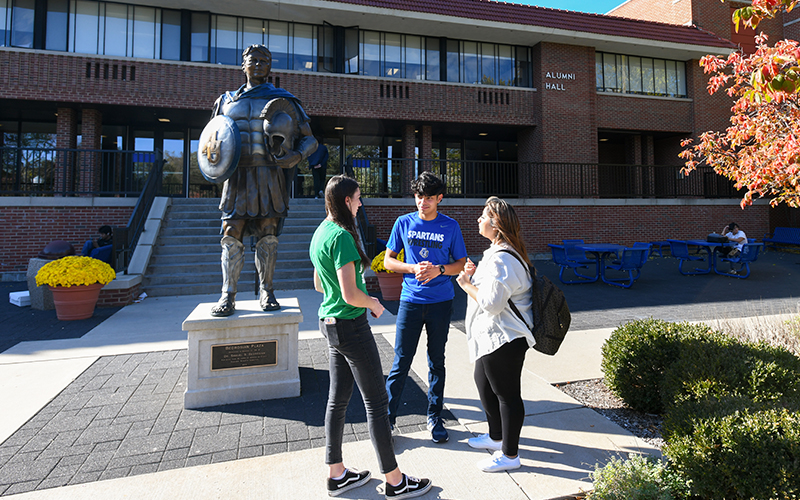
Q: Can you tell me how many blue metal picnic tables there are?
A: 2